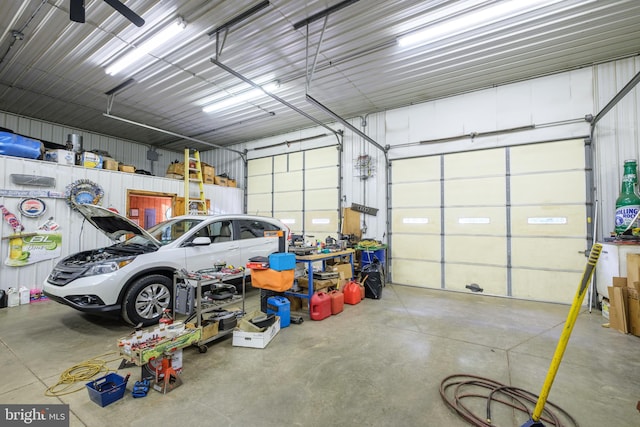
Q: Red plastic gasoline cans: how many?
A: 4